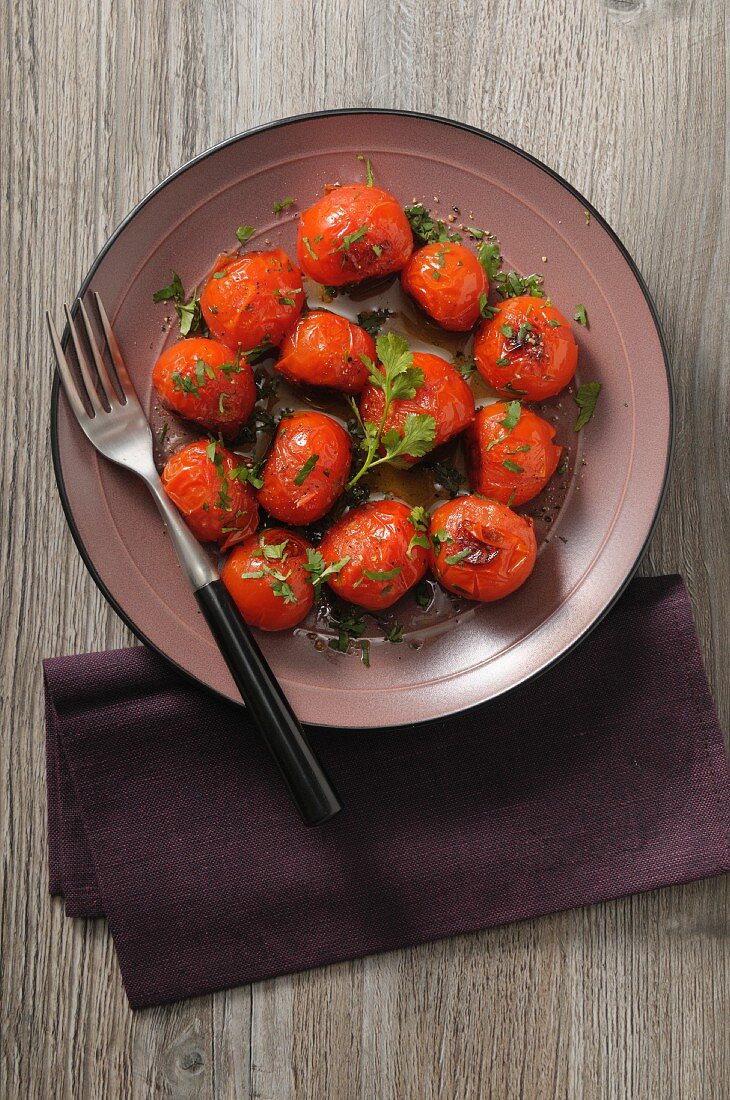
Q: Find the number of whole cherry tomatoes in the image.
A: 13